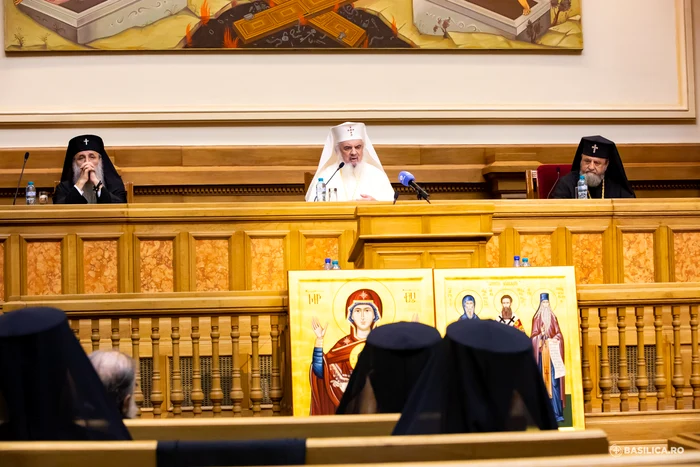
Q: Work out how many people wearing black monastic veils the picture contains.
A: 5